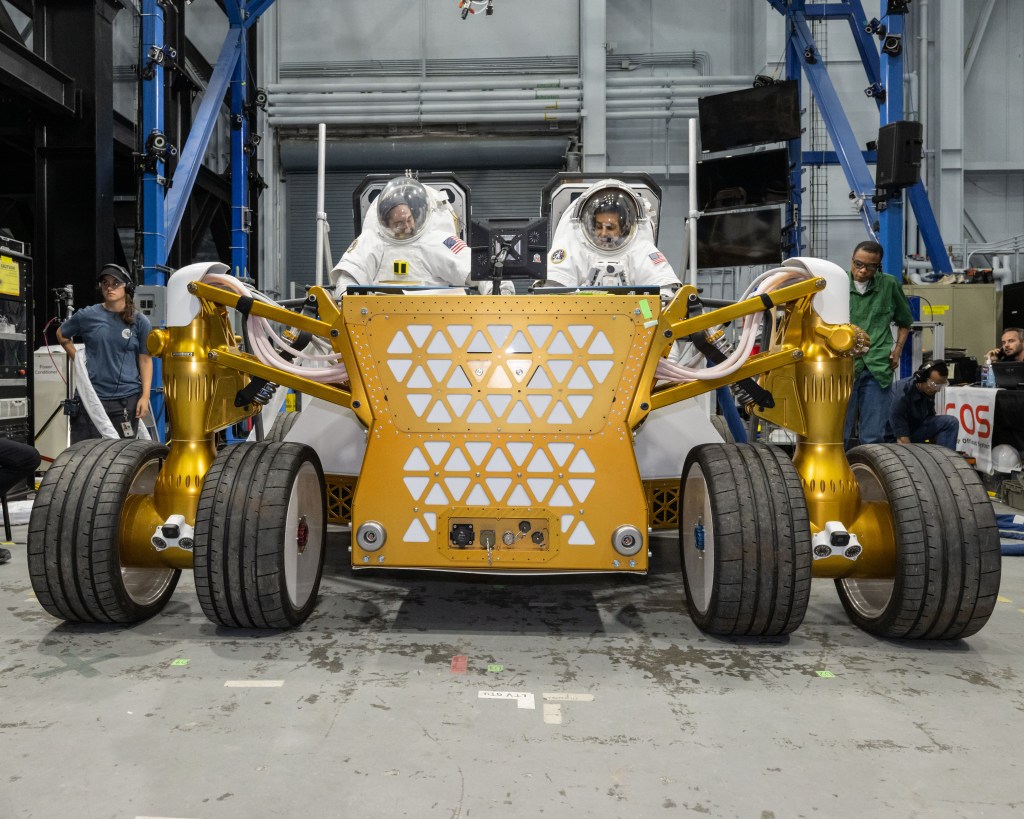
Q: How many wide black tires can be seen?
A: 4